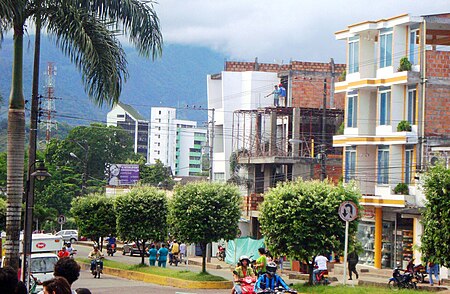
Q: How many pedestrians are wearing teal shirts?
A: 2